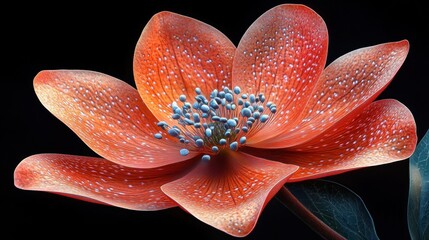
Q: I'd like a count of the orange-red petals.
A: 7